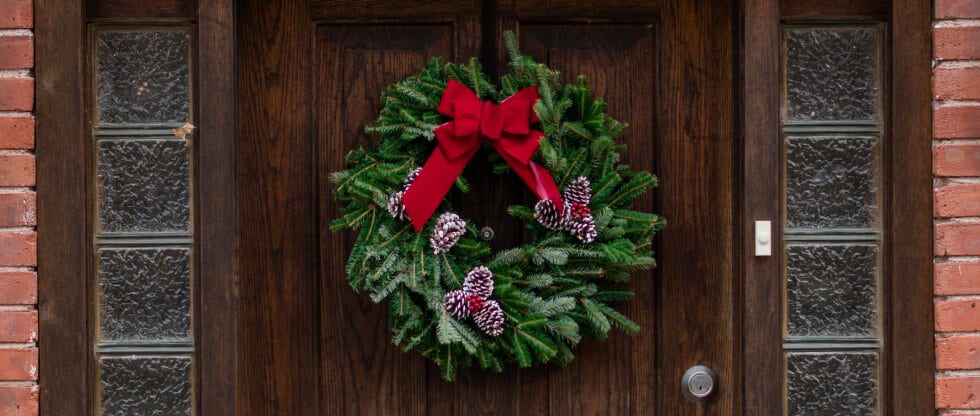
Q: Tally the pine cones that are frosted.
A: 9